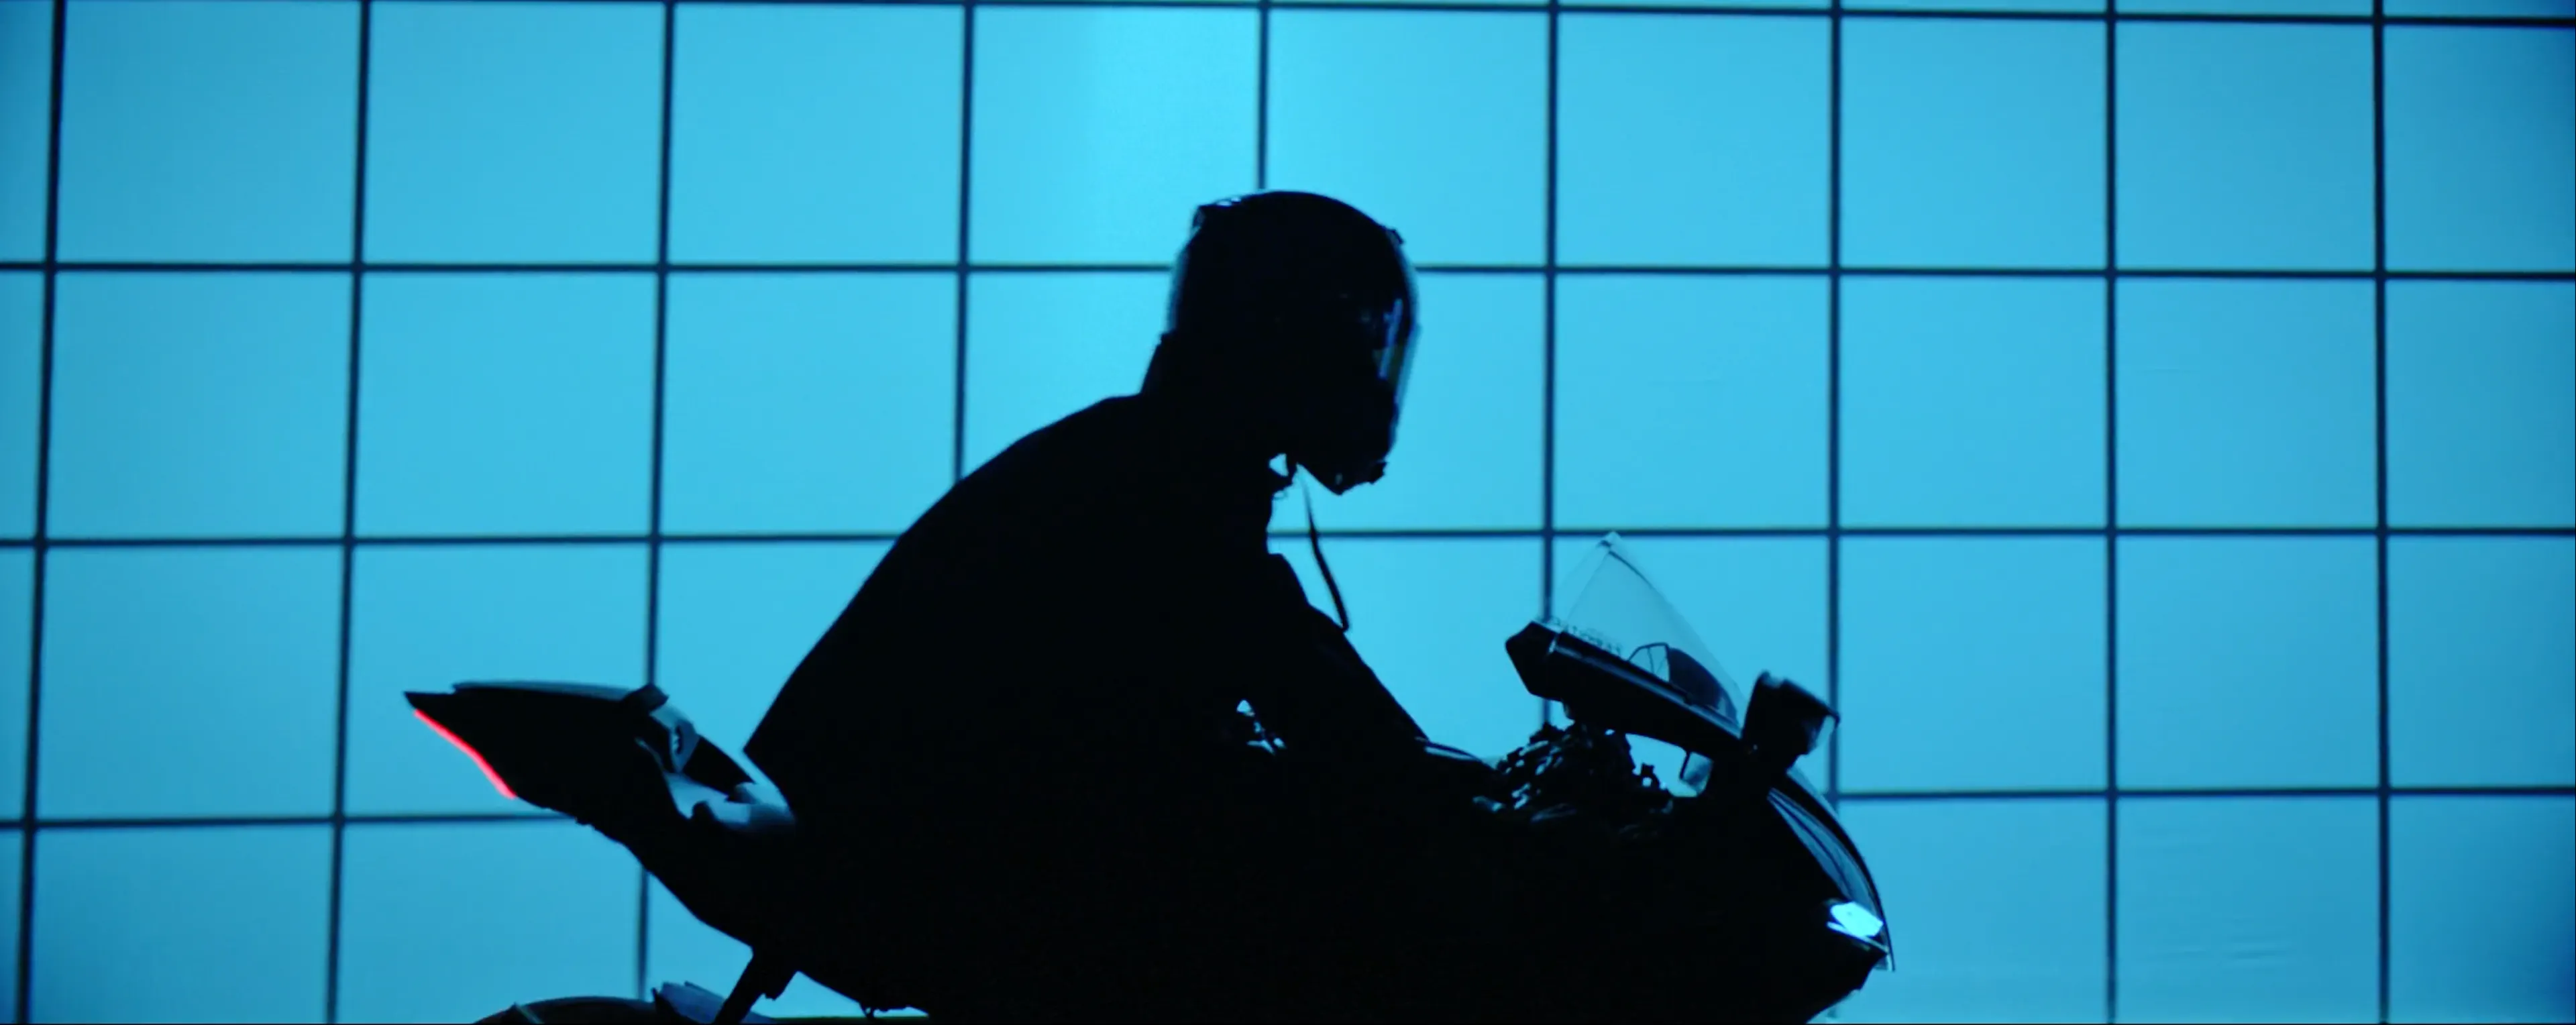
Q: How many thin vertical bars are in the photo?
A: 9